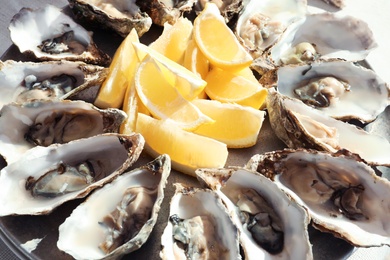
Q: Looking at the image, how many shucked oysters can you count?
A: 15